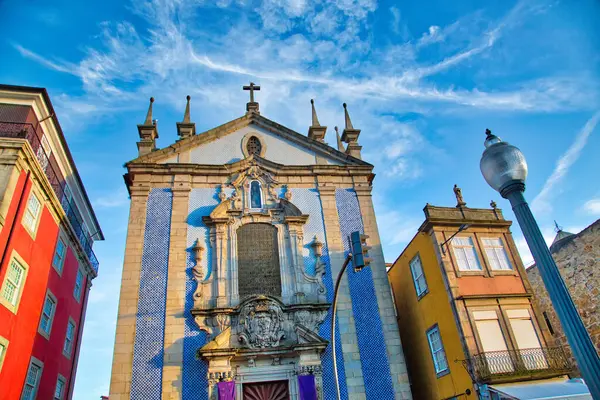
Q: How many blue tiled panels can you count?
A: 4